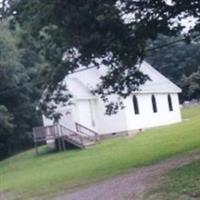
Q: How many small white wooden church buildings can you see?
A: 1